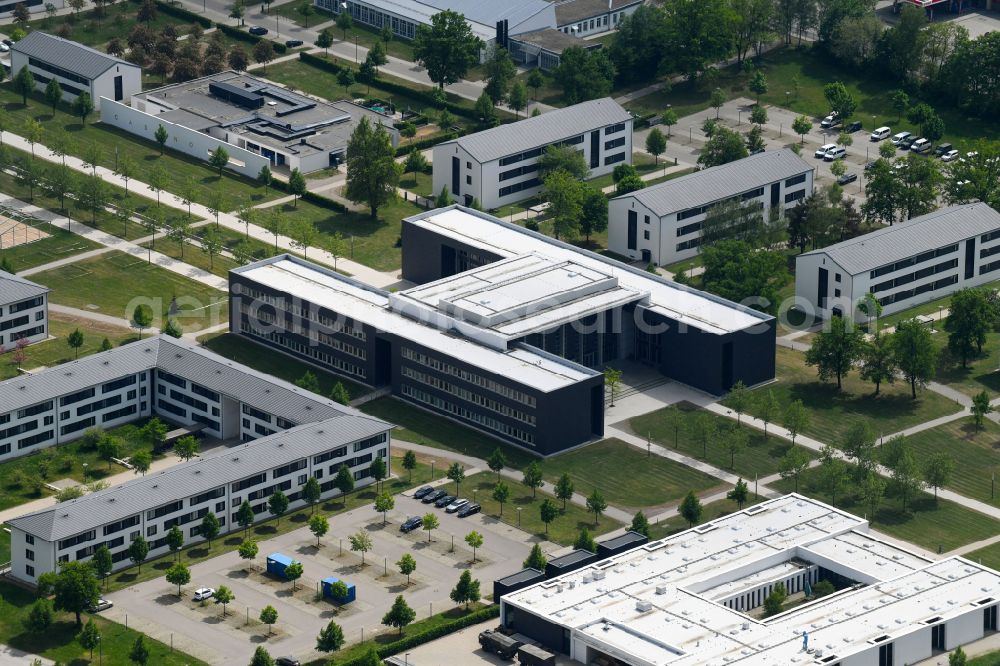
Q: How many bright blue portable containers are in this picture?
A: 2